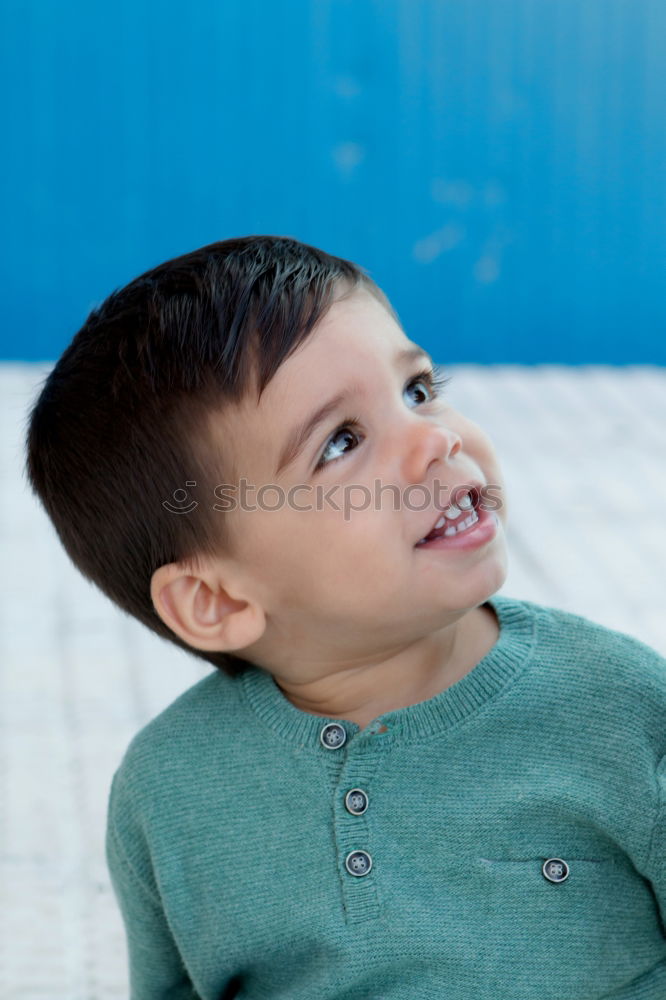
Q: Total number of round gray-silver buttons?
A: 4